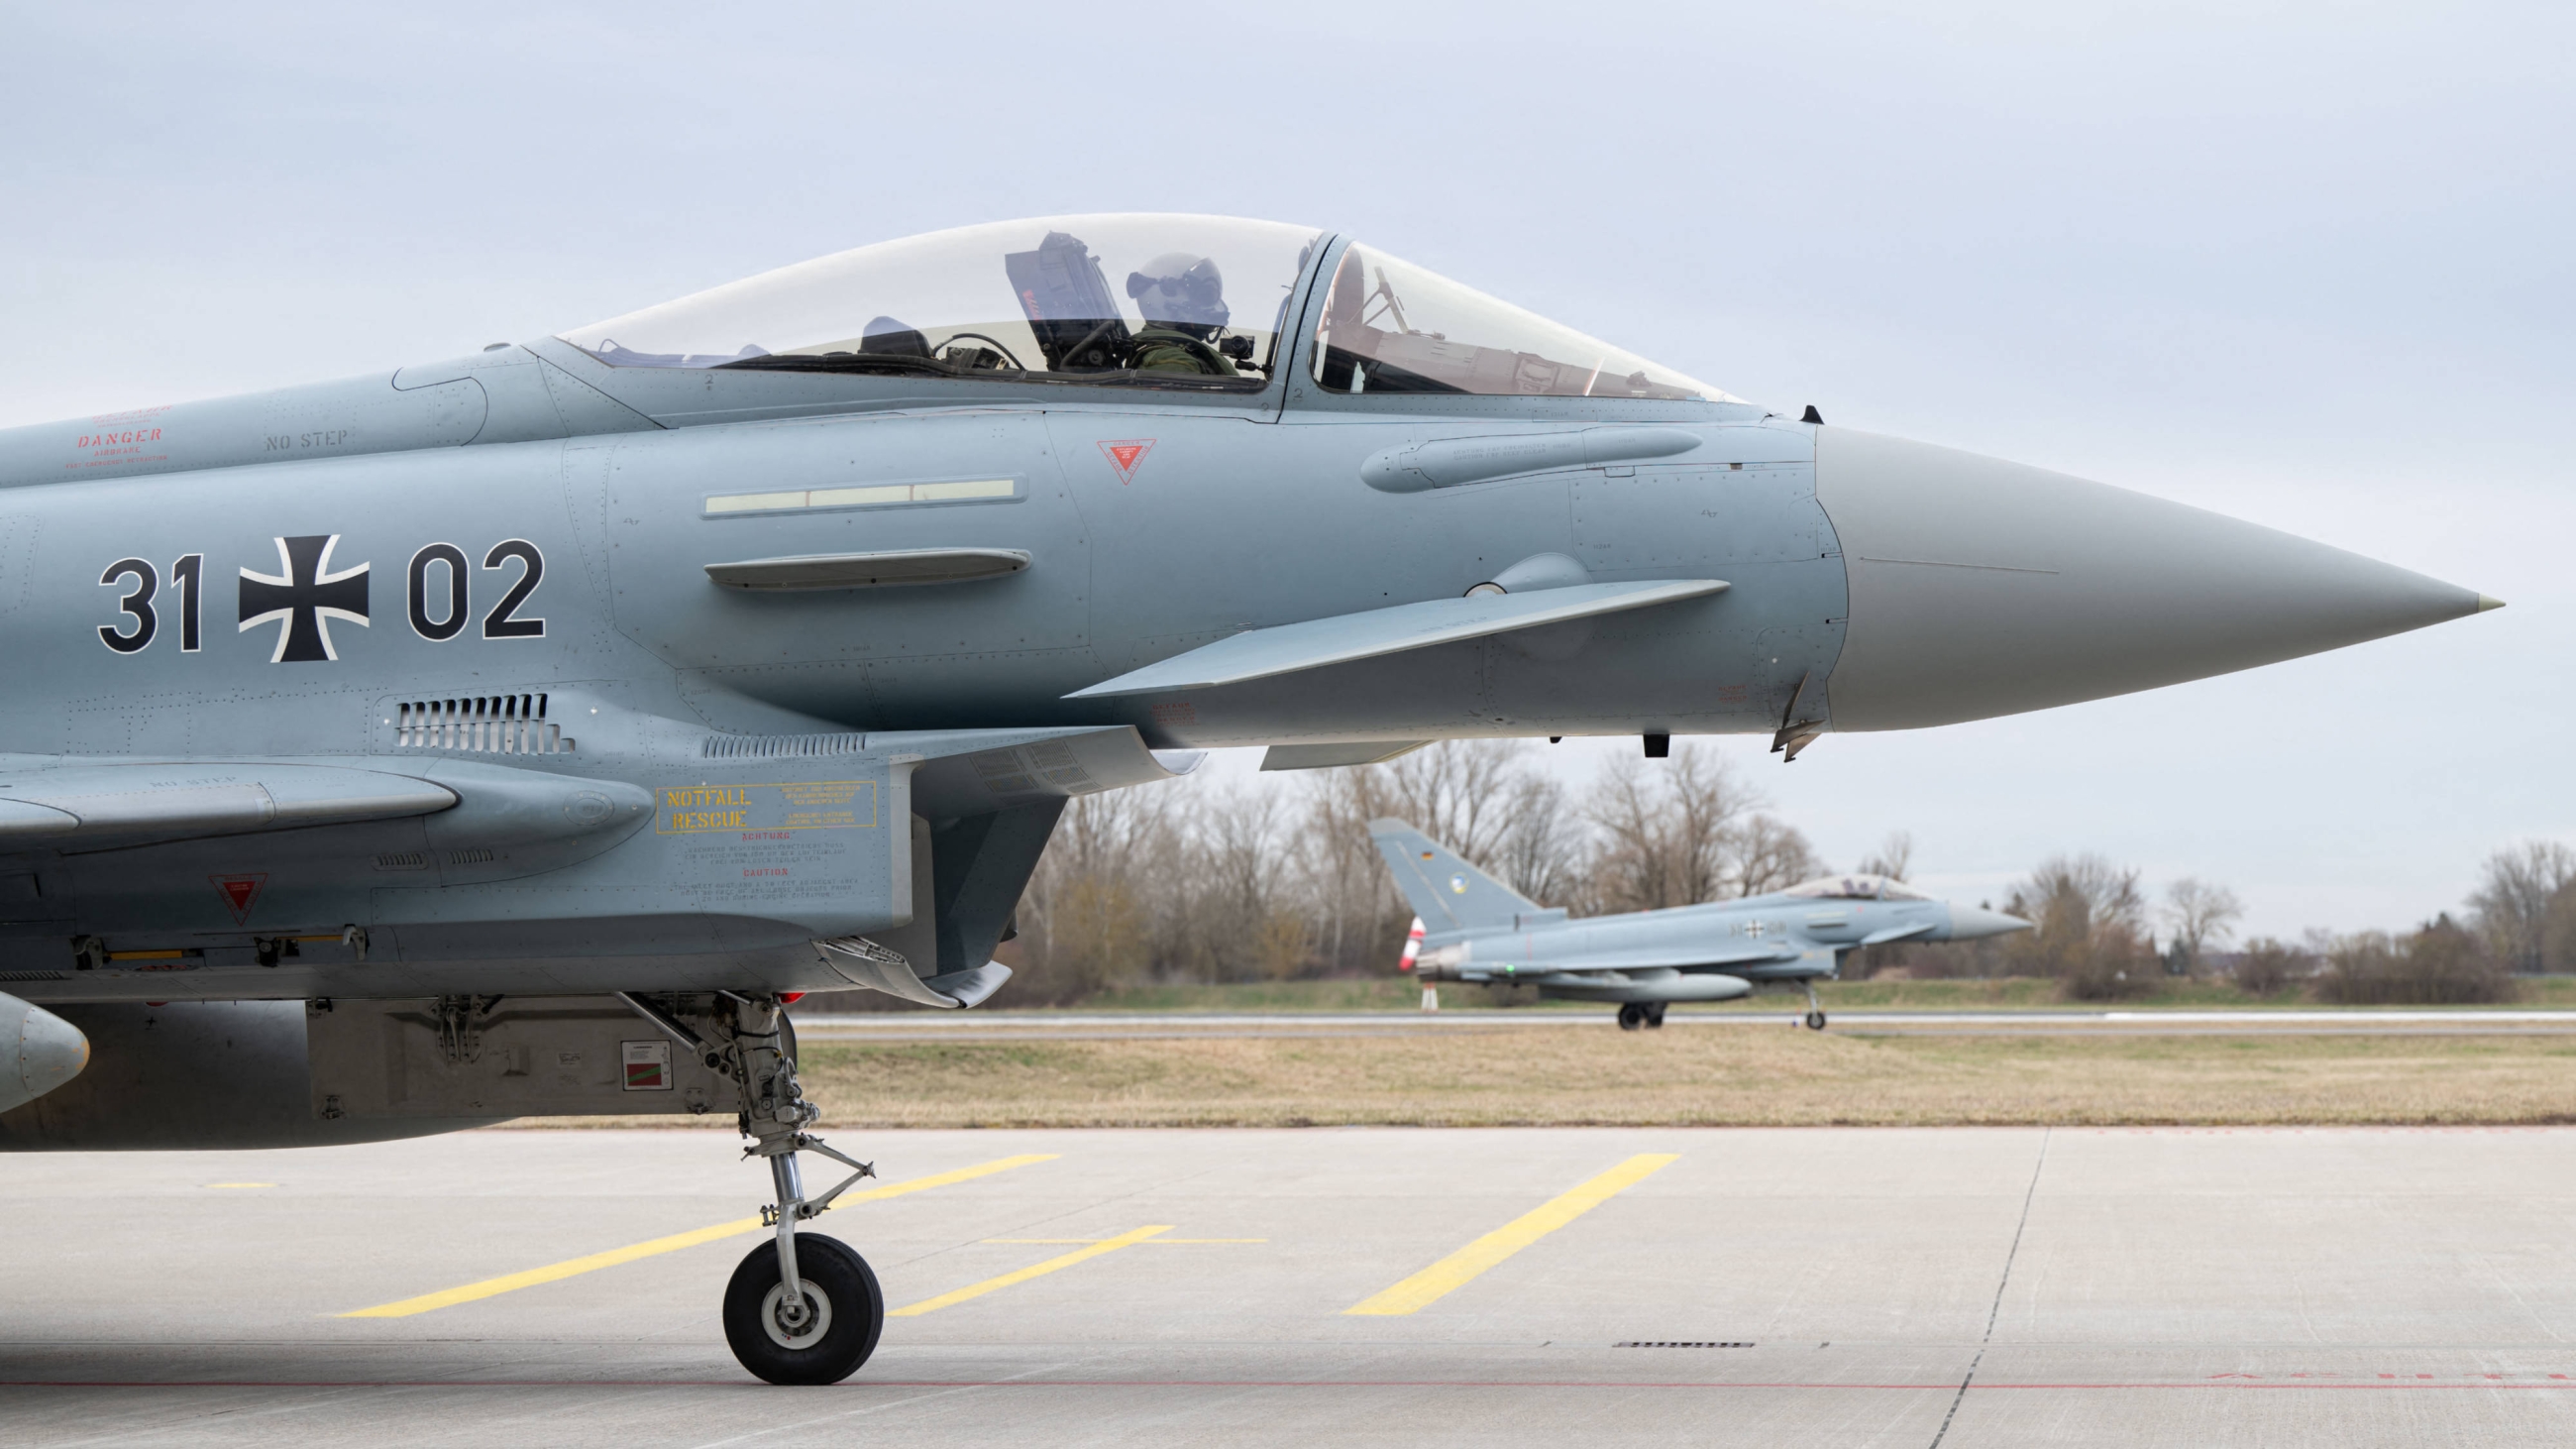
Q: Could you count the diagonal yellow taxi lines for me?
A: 3